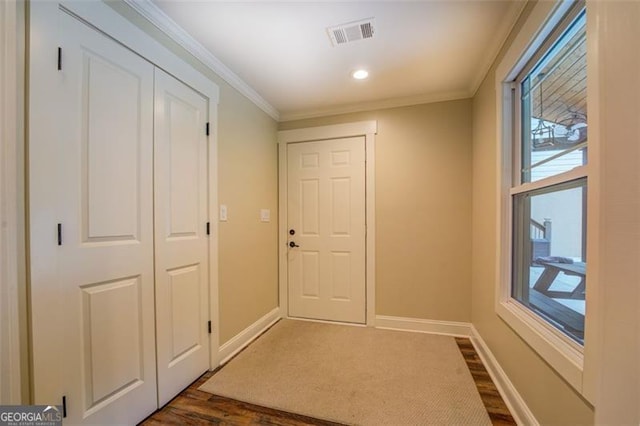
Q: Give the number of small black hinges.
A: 6